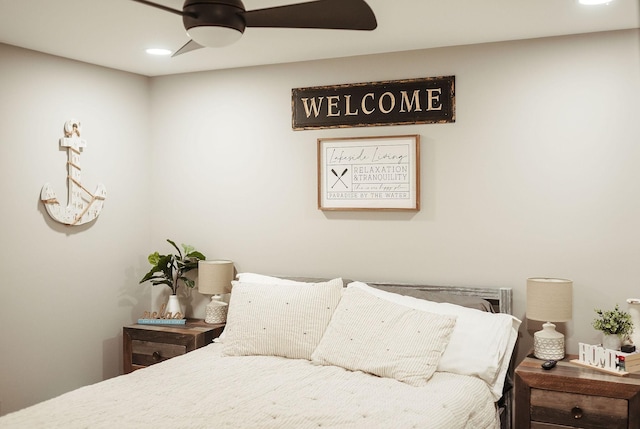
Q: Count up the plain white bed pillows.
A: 2